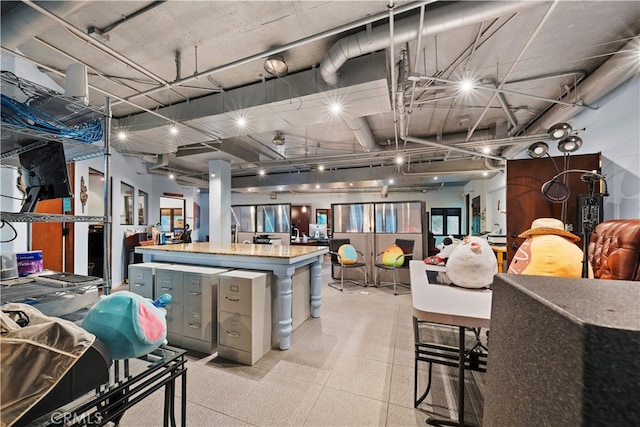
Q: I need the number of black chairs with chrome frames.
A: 2